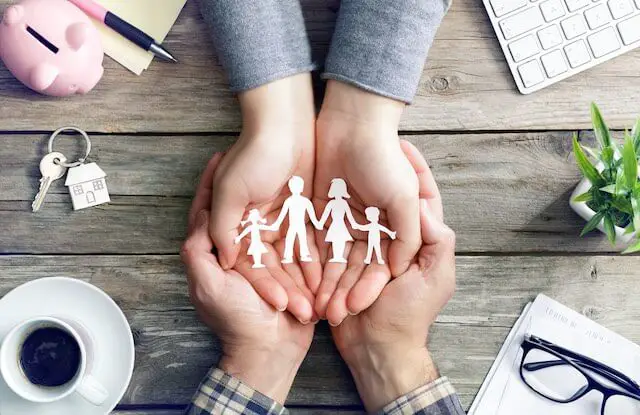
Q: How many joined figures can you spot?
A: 4